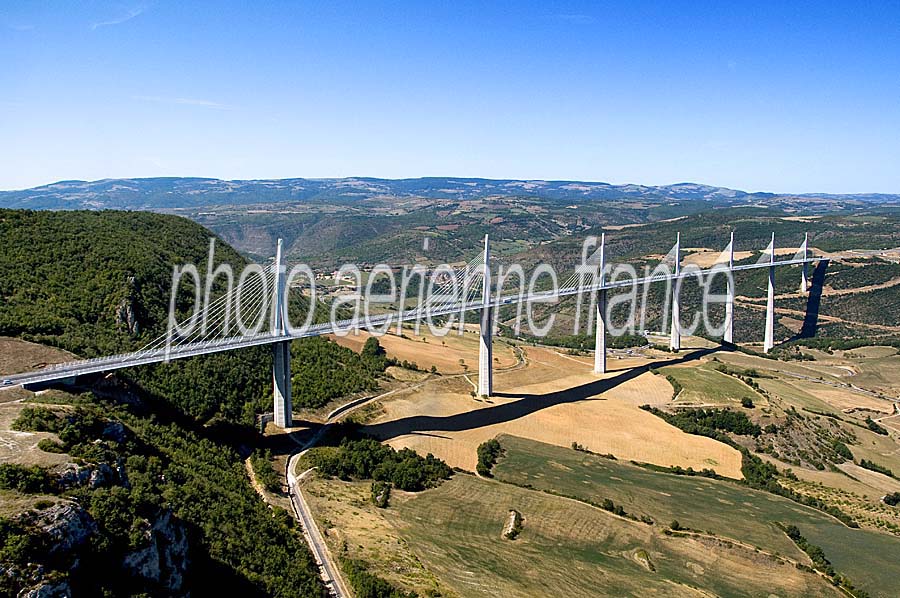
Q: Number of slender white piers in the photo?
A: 7